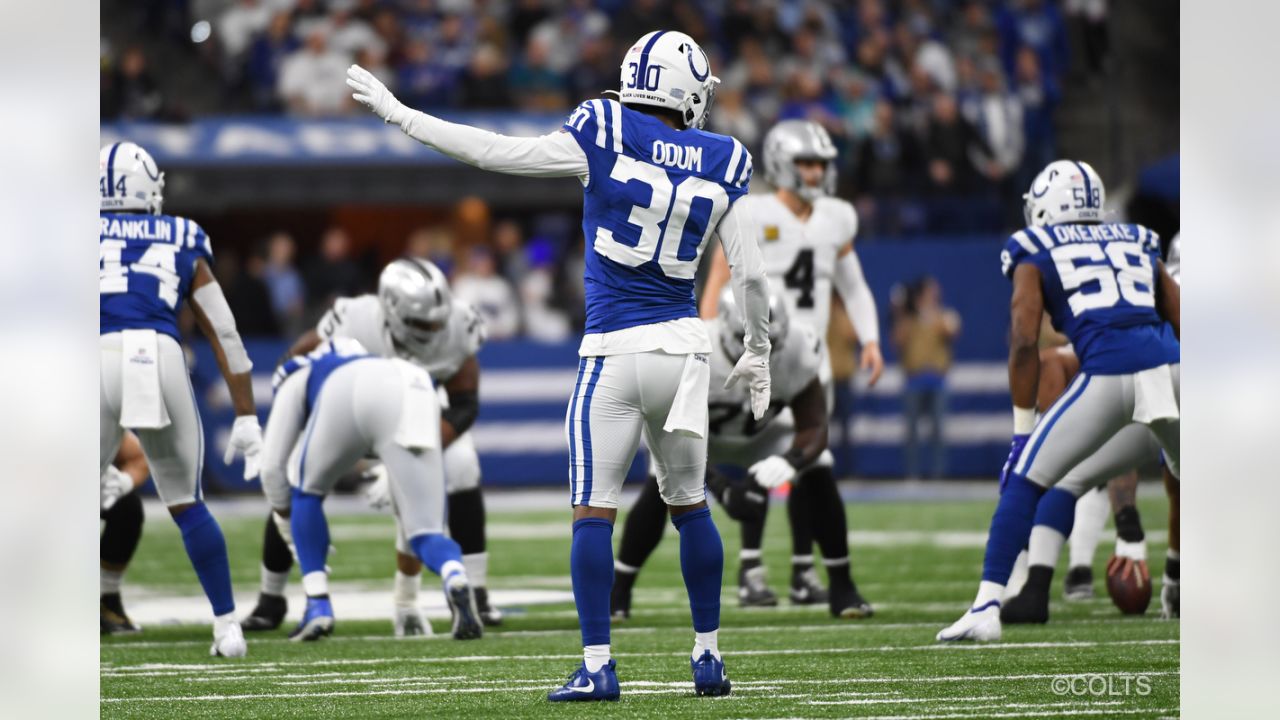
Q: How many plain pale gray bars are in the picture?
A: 2